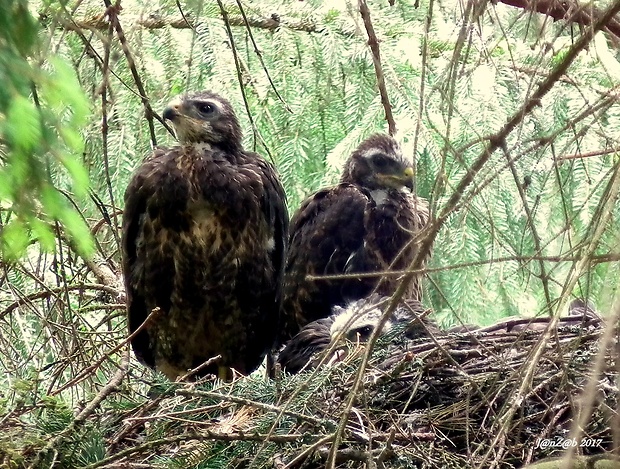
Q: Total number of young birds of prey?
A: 3